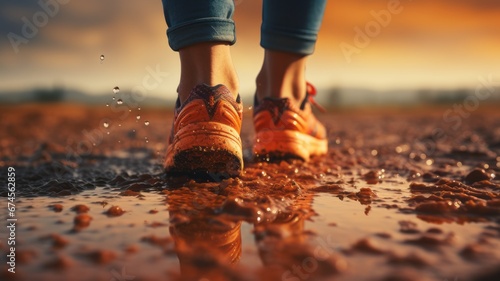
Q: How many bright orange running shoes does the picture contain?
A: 2